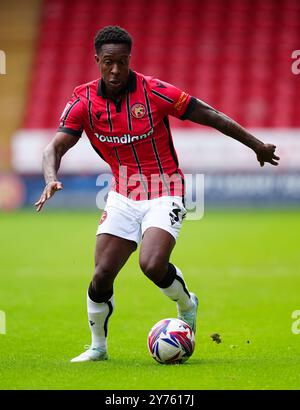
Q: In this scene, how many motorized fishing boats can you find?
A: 0